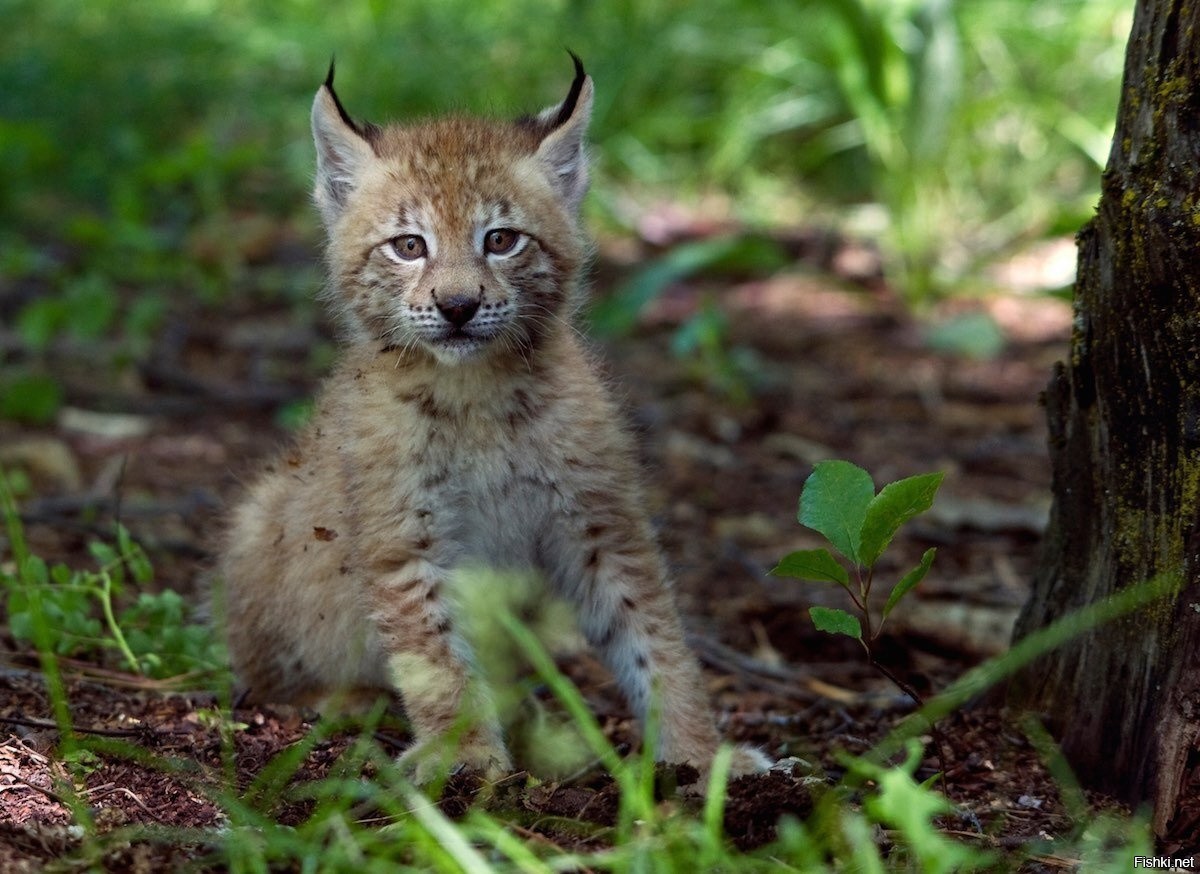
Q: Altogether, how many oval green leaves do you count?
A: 5